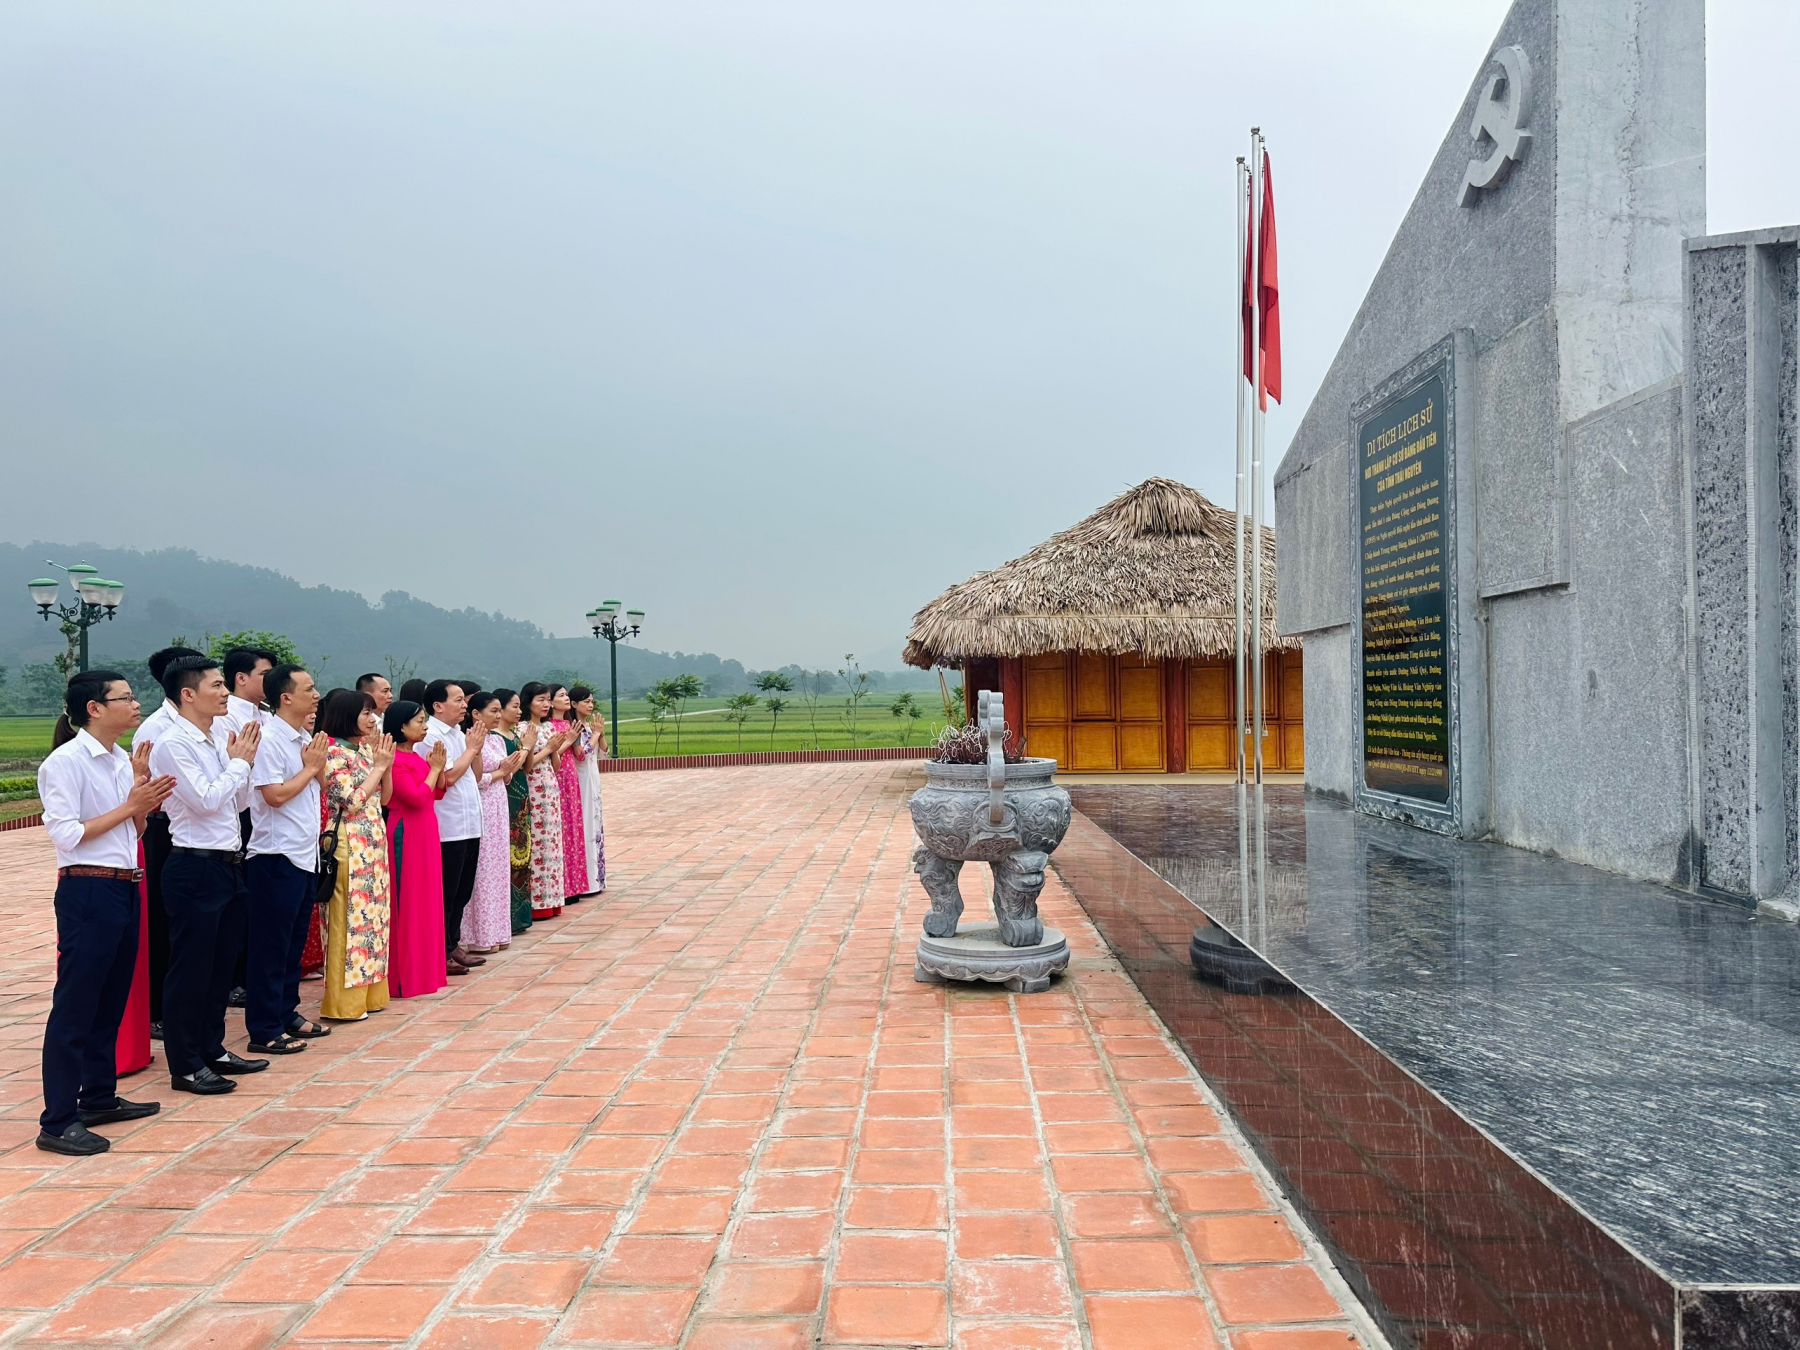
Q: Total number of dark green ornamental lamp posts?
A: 2